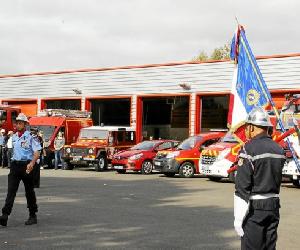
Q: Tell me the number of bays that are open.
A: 4